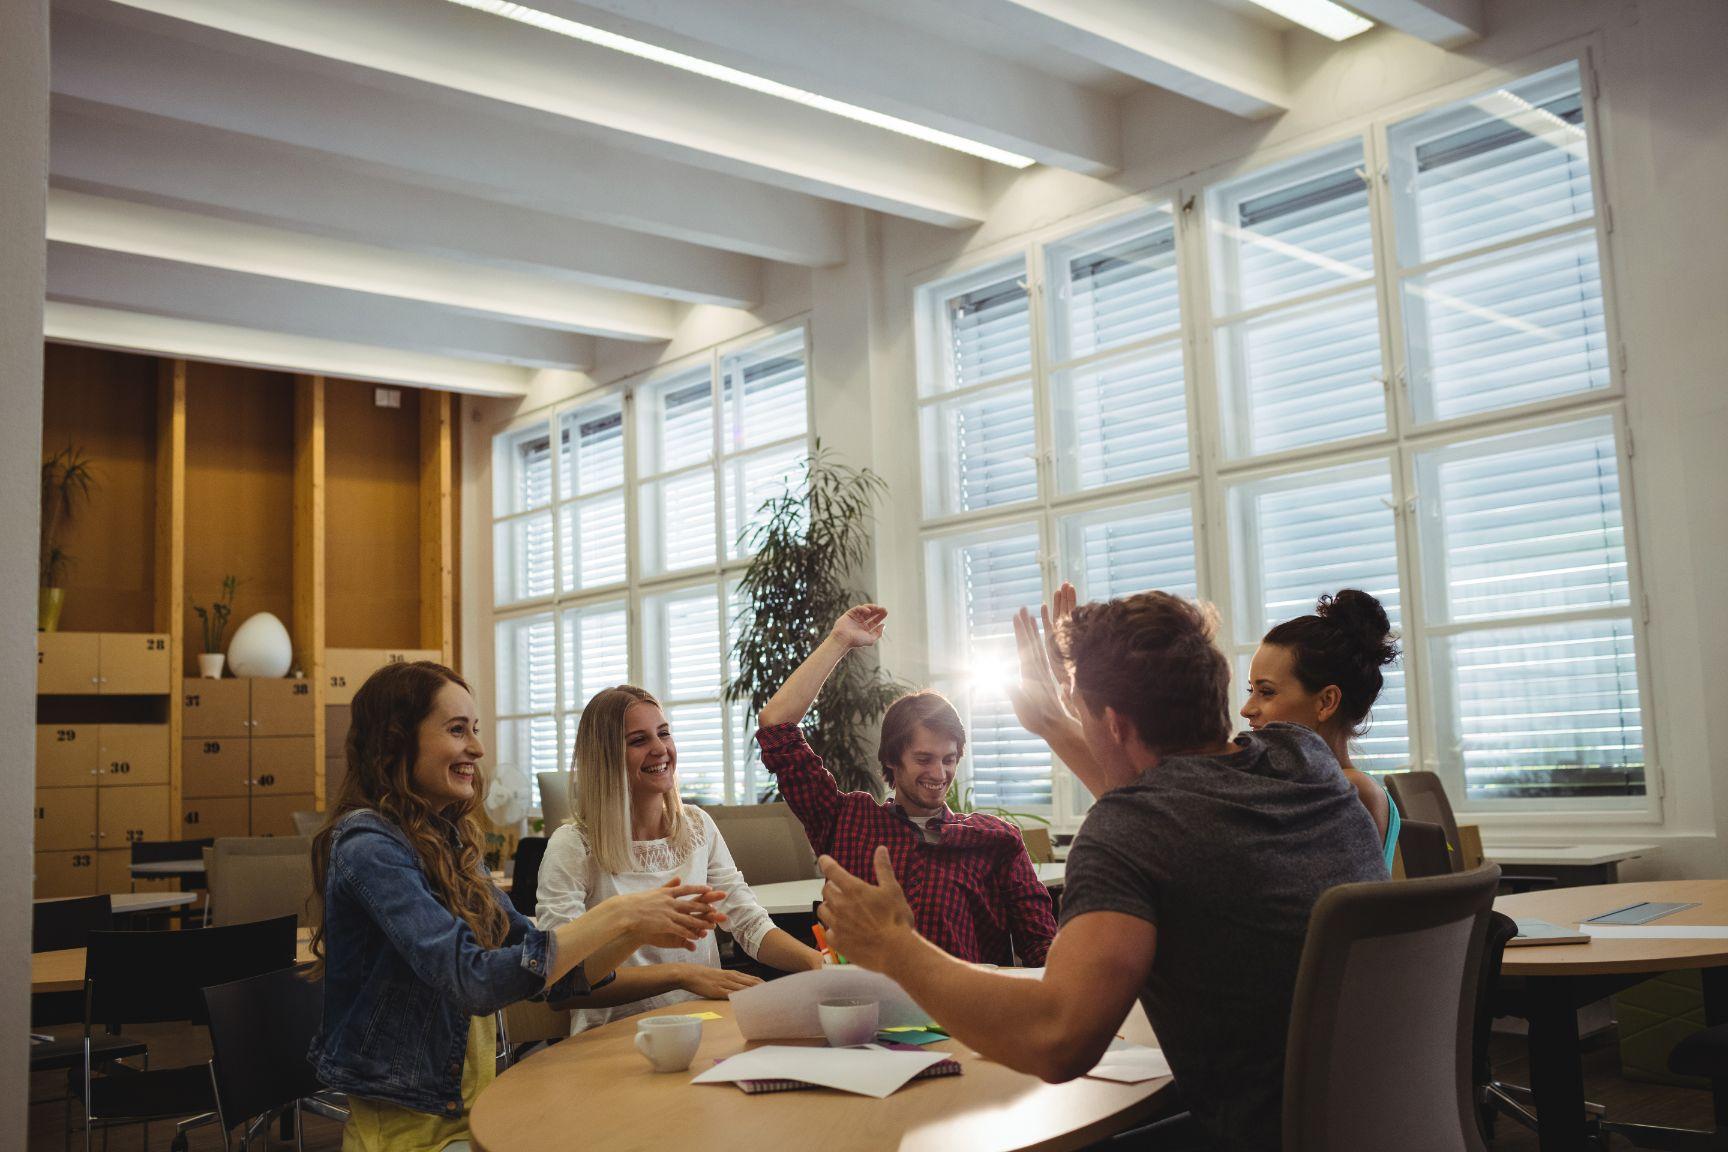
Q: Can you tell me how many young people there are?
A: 5